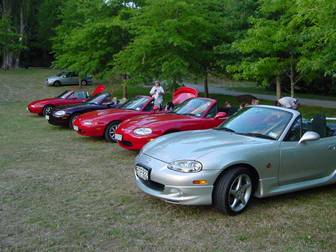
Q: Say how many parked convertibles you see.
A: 5